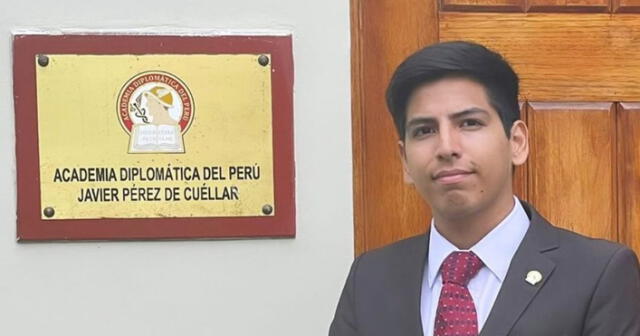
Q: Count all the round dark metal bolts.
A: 4